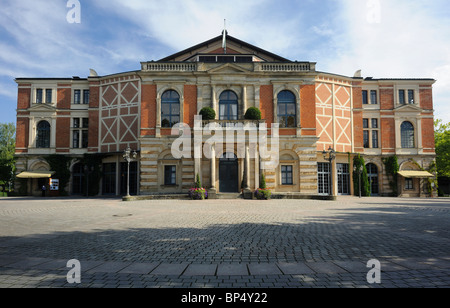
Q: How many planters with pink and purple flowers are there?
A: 2